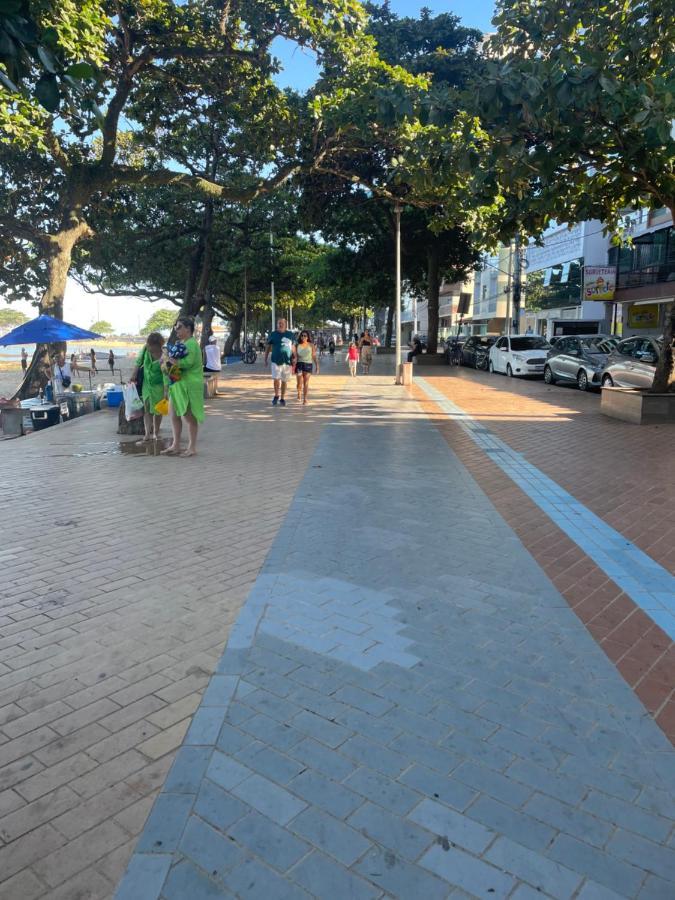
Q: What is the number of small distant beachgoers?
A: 4